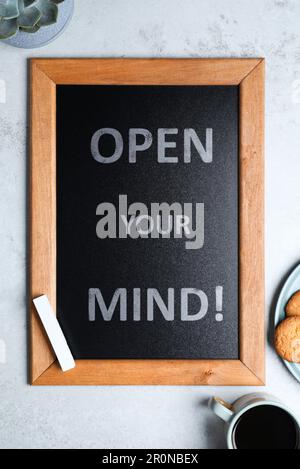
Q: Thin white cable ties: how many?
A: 0